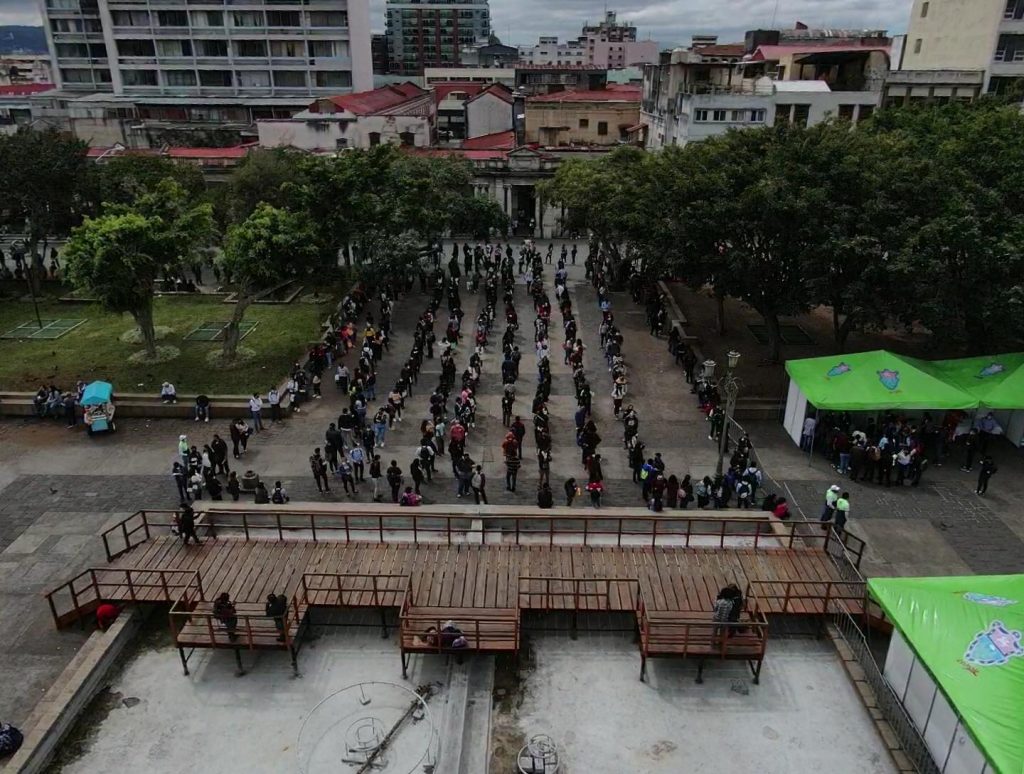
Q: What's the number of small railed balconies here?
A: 3